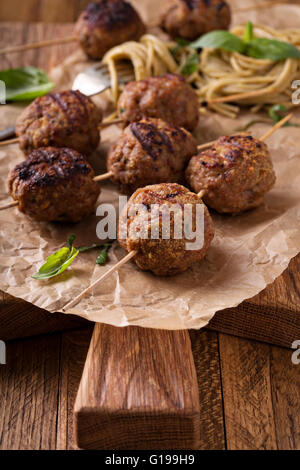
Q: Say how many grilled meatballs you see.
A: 8